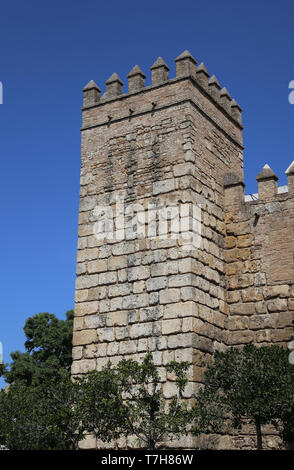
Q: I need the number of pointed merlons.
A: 12